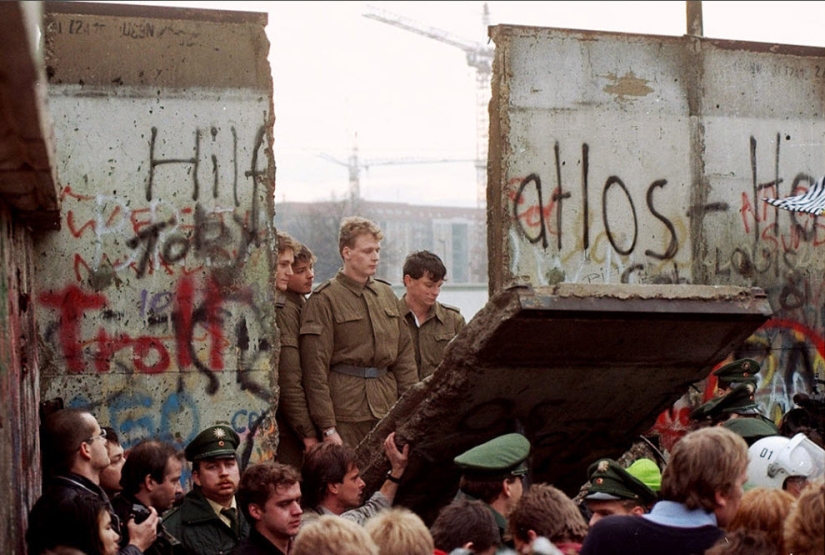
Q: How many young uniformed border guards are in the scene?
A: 4